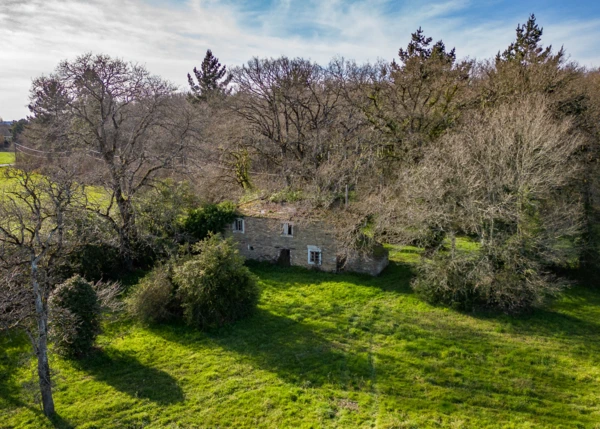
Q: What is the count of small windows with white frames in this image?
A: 3